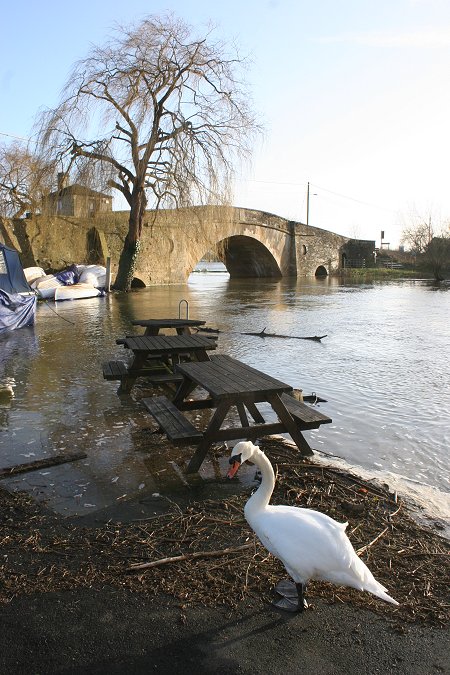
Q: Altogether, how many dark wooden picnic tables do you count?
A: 3